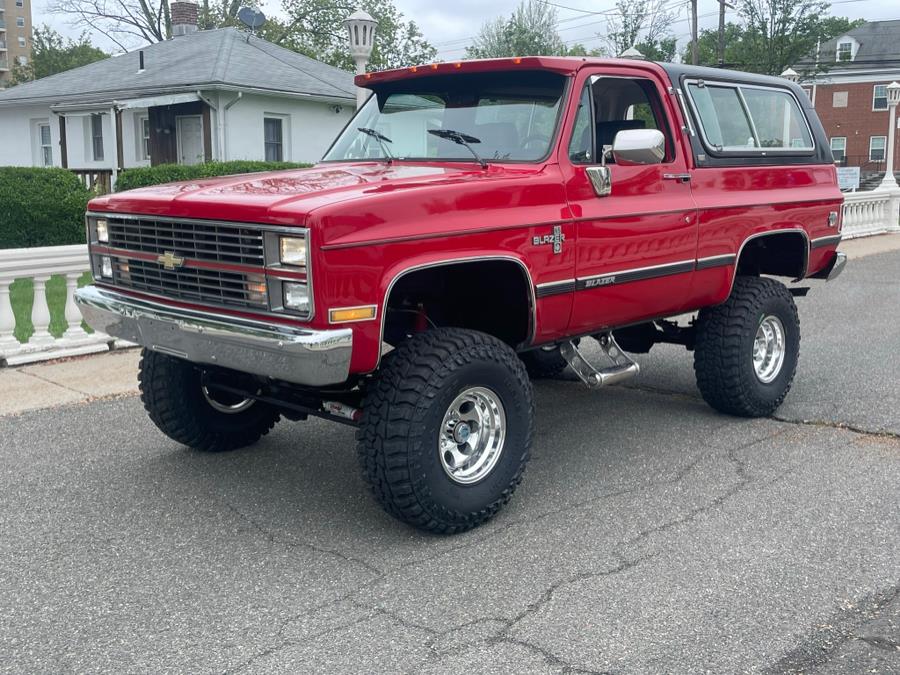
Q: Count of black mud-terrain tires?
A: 4